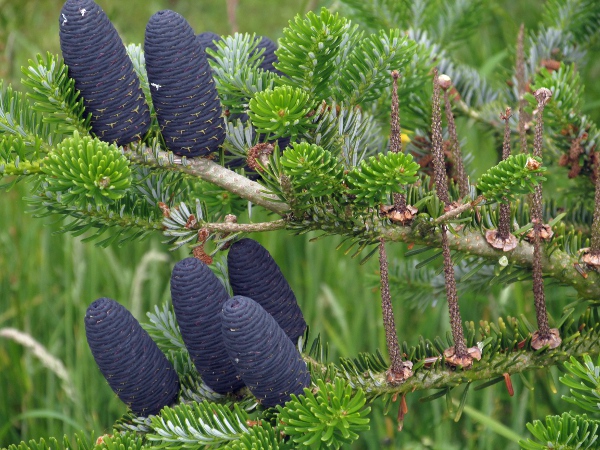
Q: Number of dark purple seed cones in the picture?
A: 8